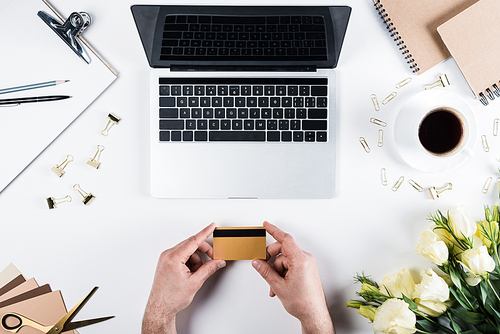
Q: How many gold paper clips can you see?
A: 12